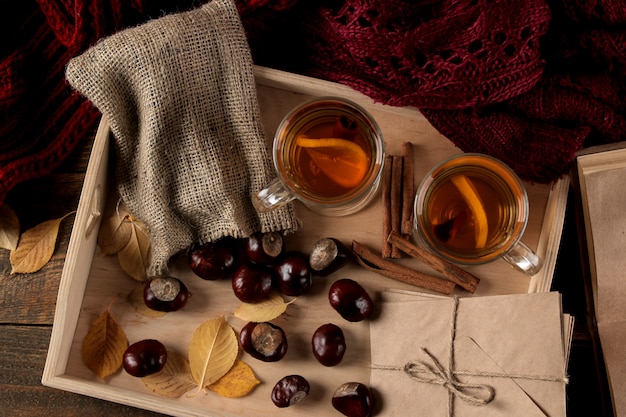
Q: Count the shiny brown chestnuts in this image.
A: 12